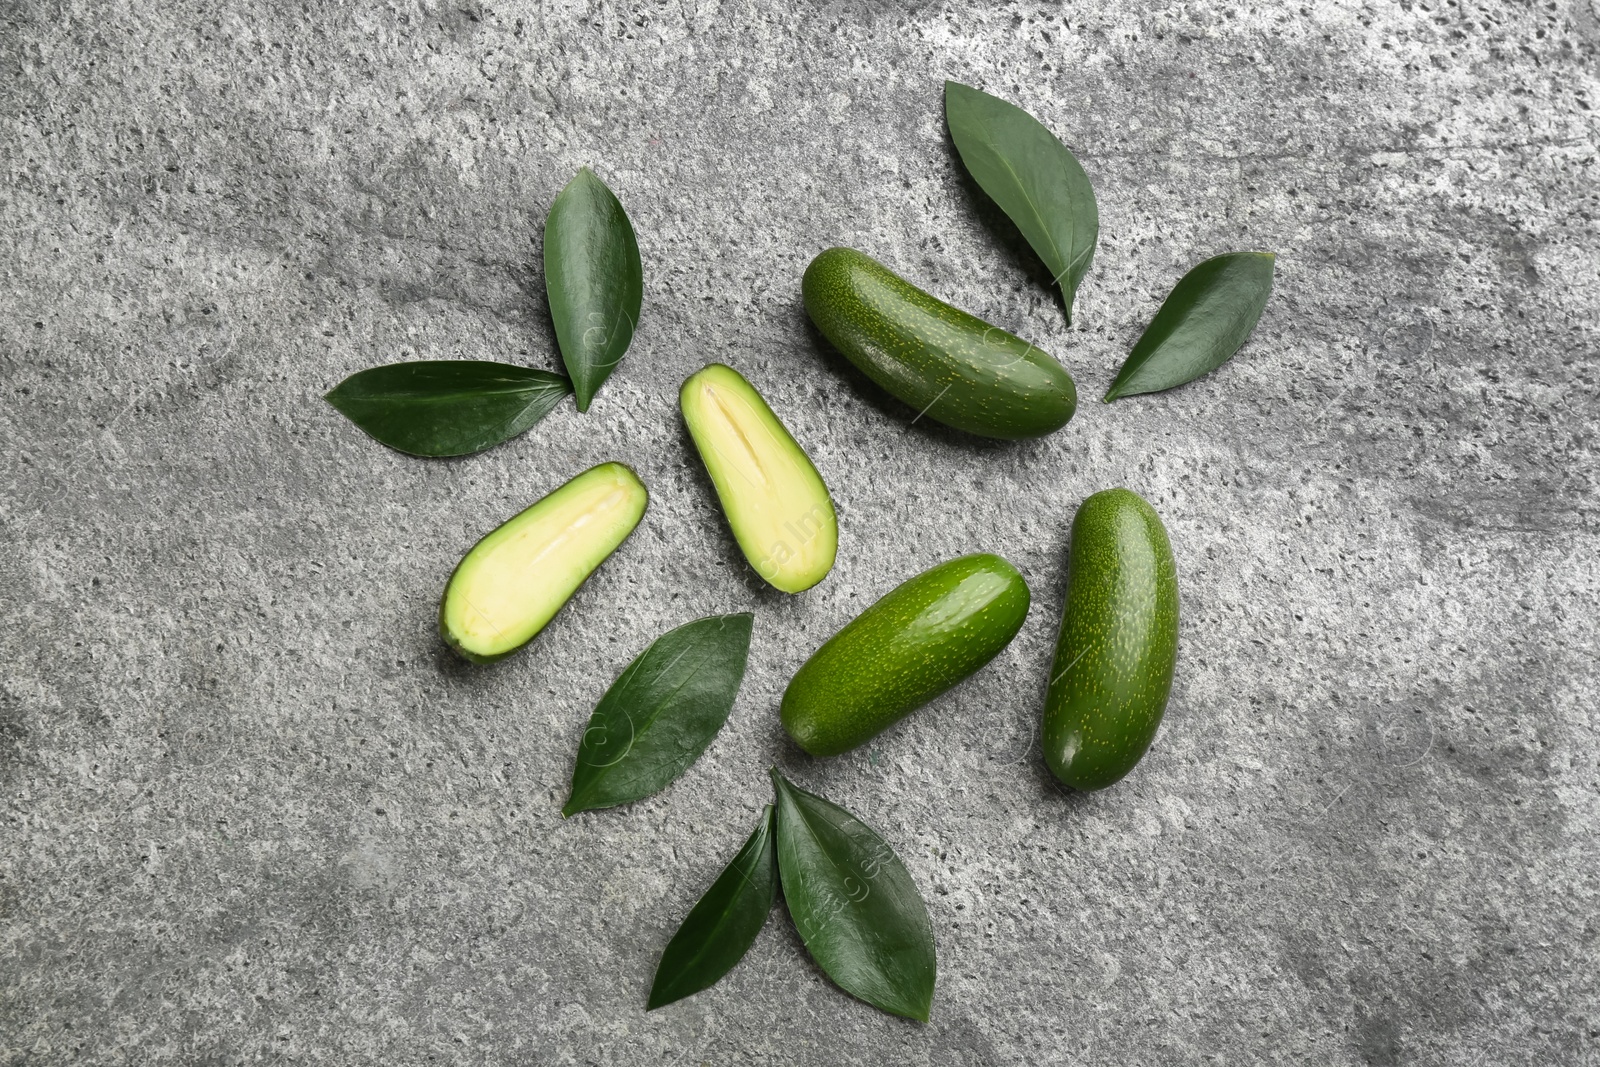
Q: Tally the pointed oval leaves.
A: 7